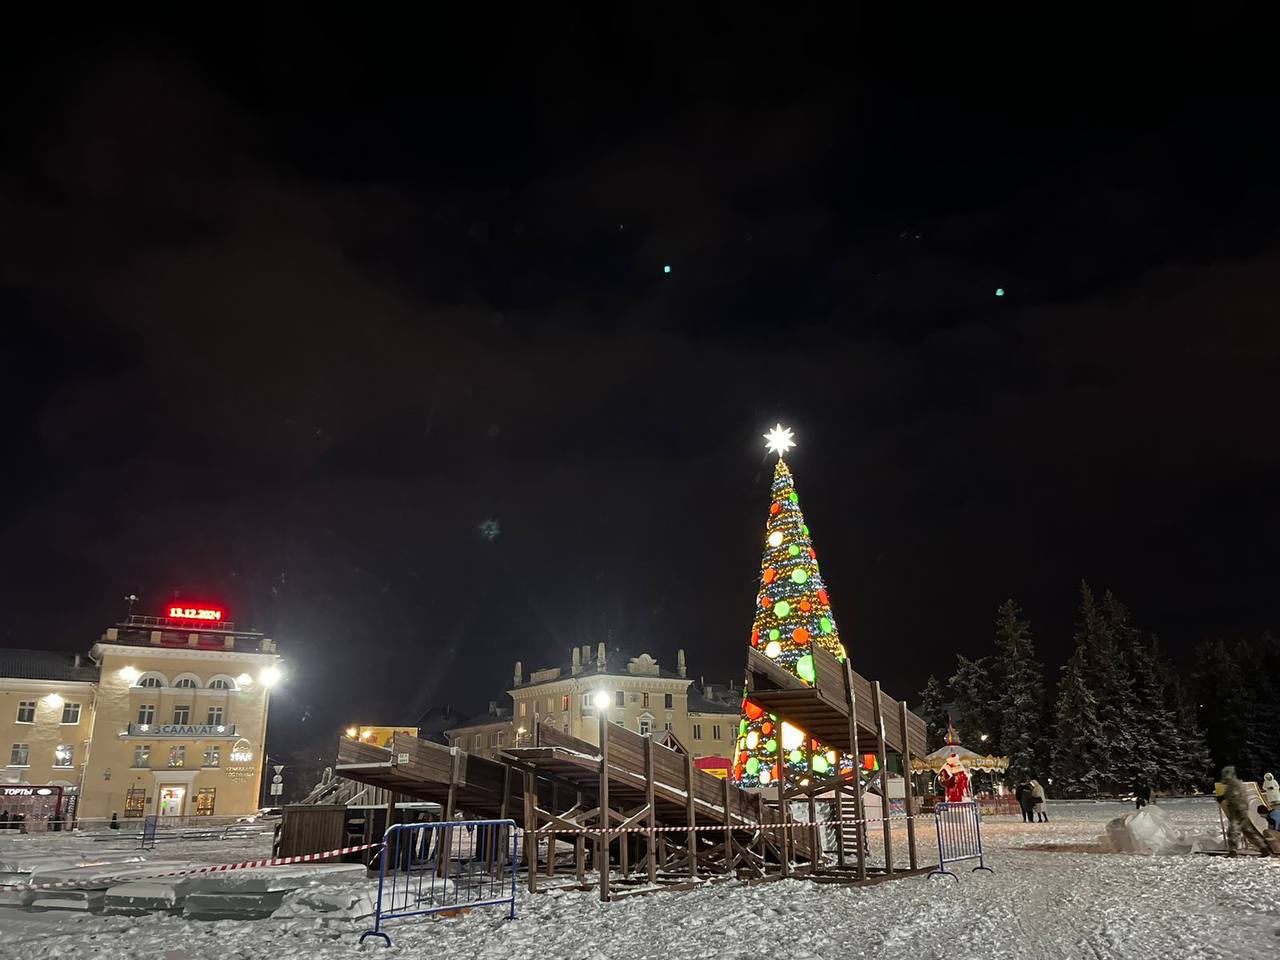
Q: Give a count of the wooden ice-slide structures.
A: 3